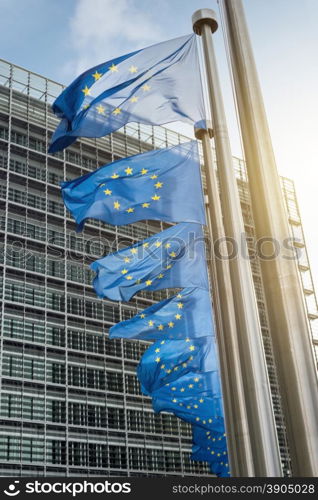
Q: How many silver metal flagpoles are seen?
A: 3